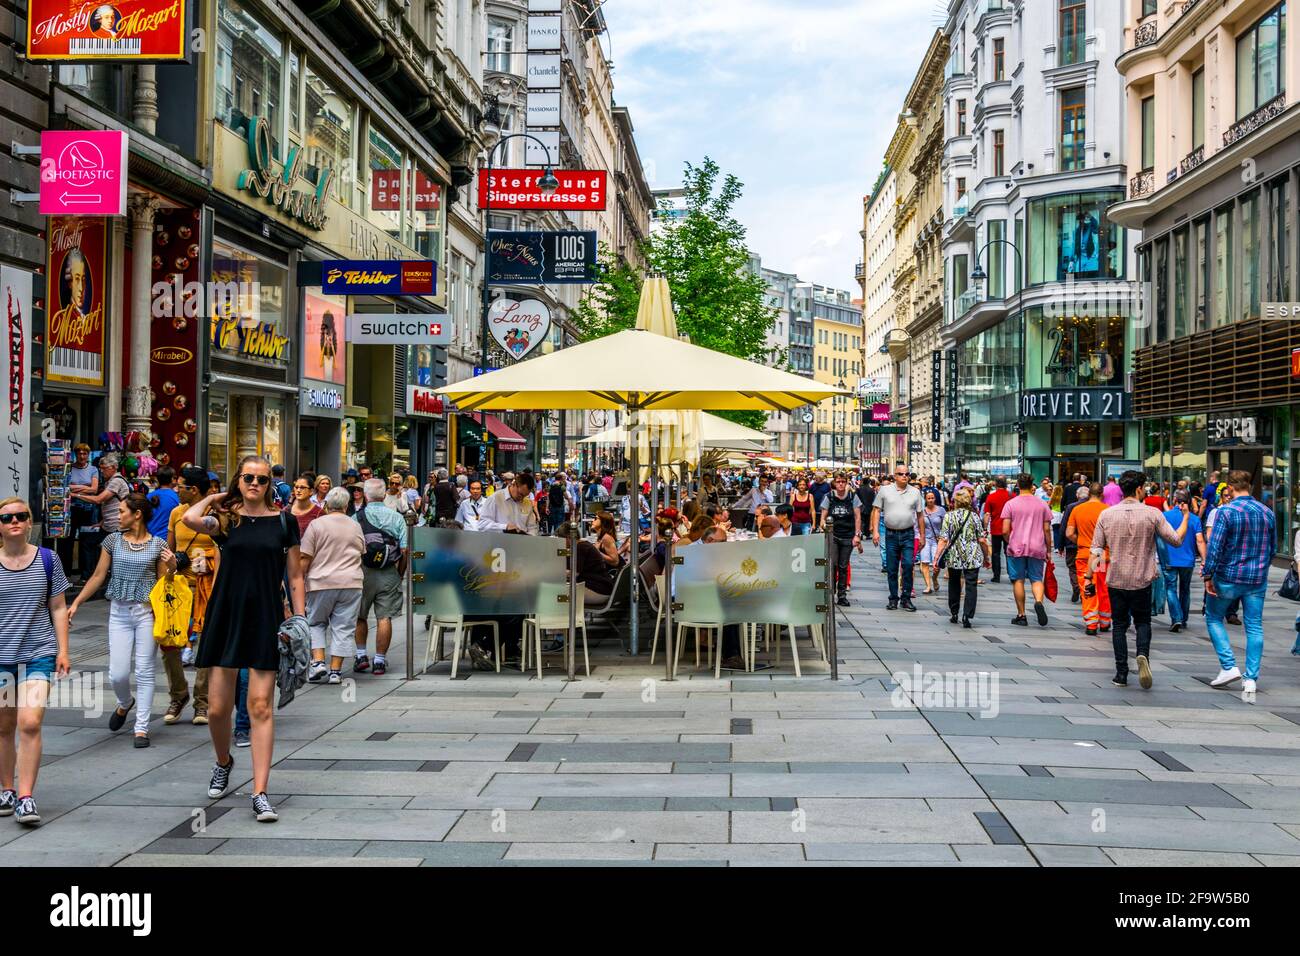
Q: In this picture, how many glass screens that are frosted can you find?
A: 2